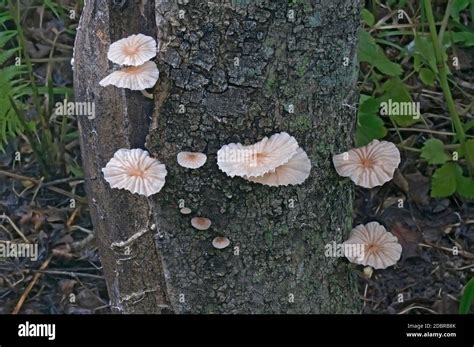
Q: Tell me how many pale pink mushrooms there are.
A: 11